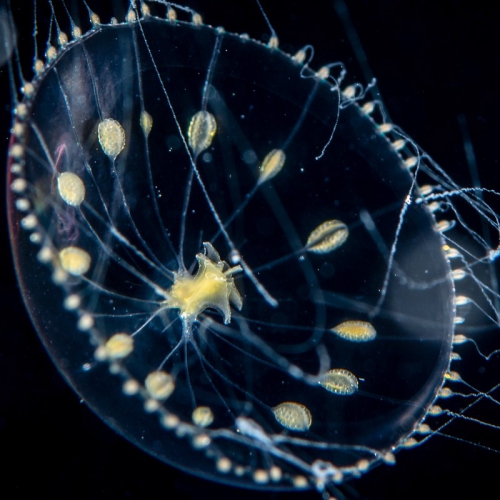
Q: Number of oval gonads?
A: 13